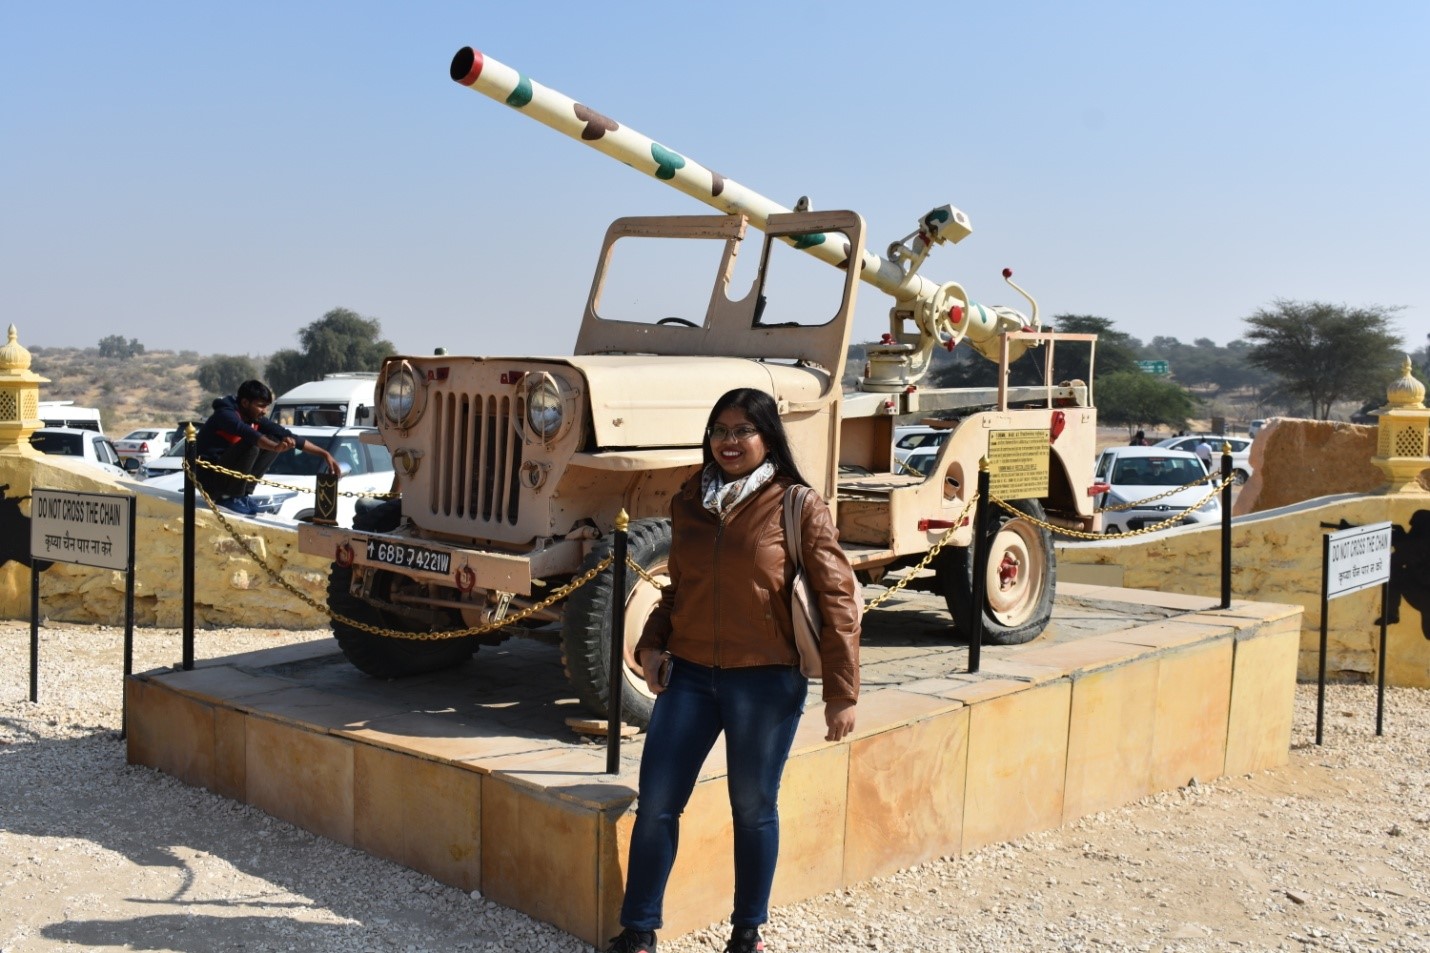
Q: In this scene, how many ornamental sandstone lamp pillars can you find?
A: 2